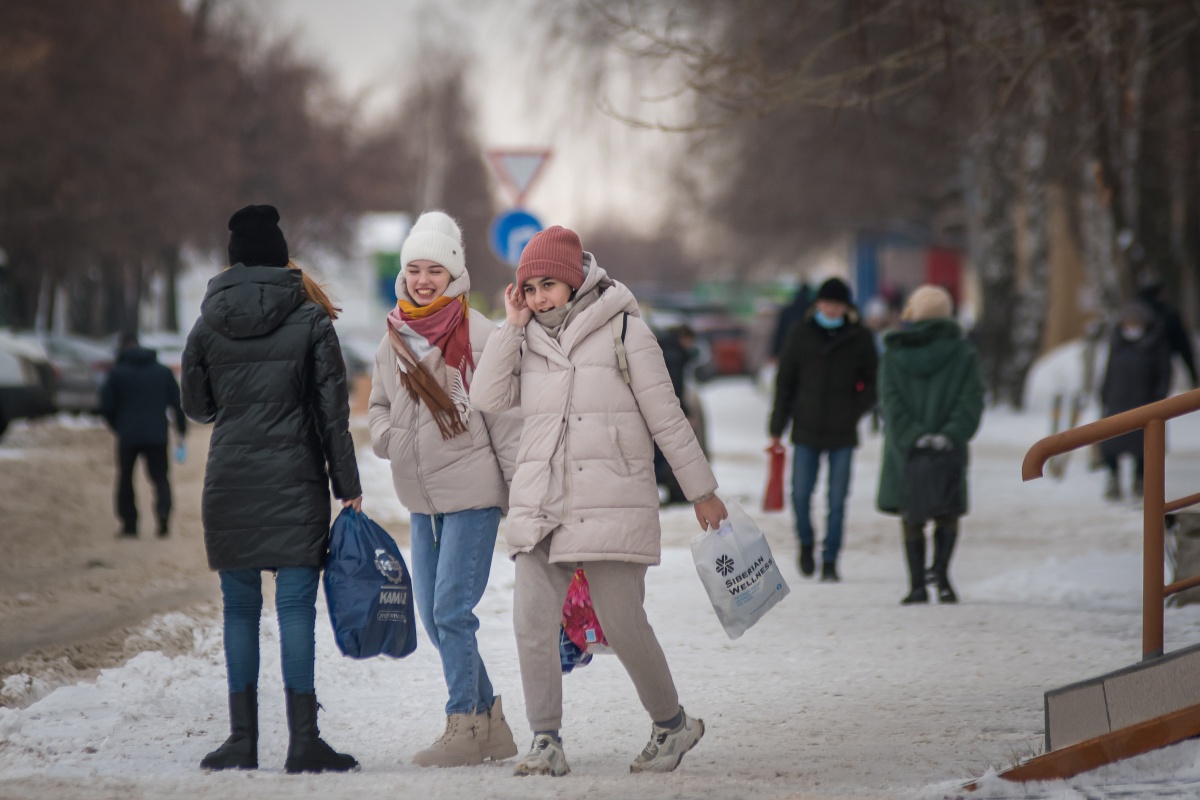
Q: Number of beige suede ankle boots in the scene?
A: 2